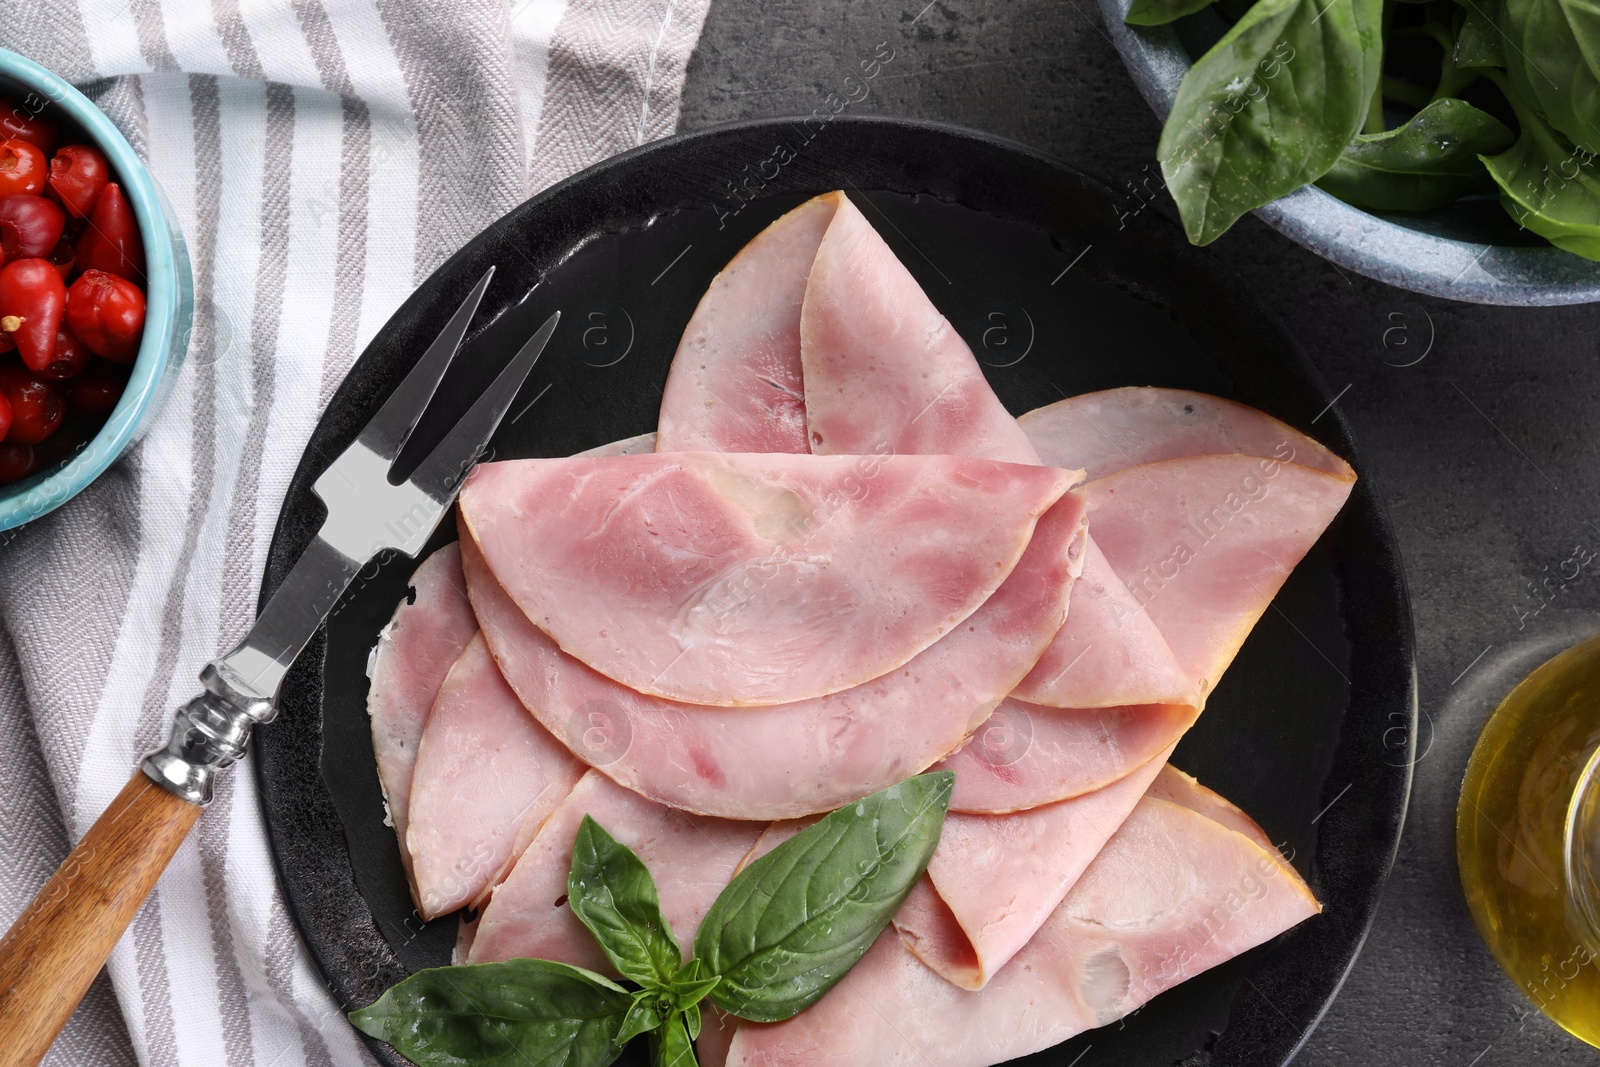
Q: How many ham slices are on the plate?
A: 6